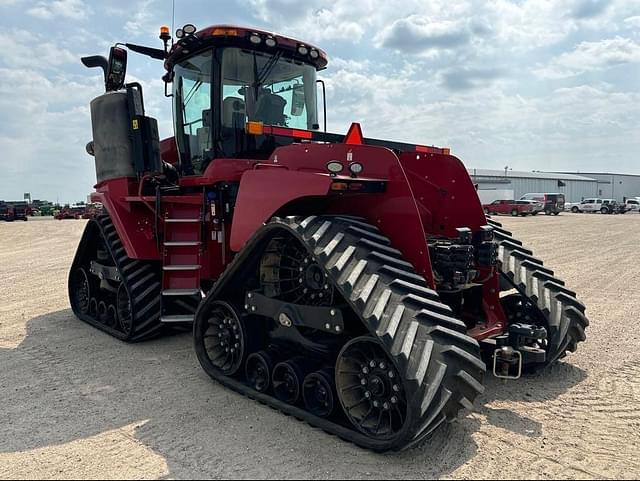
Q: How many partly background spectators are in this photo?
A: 0